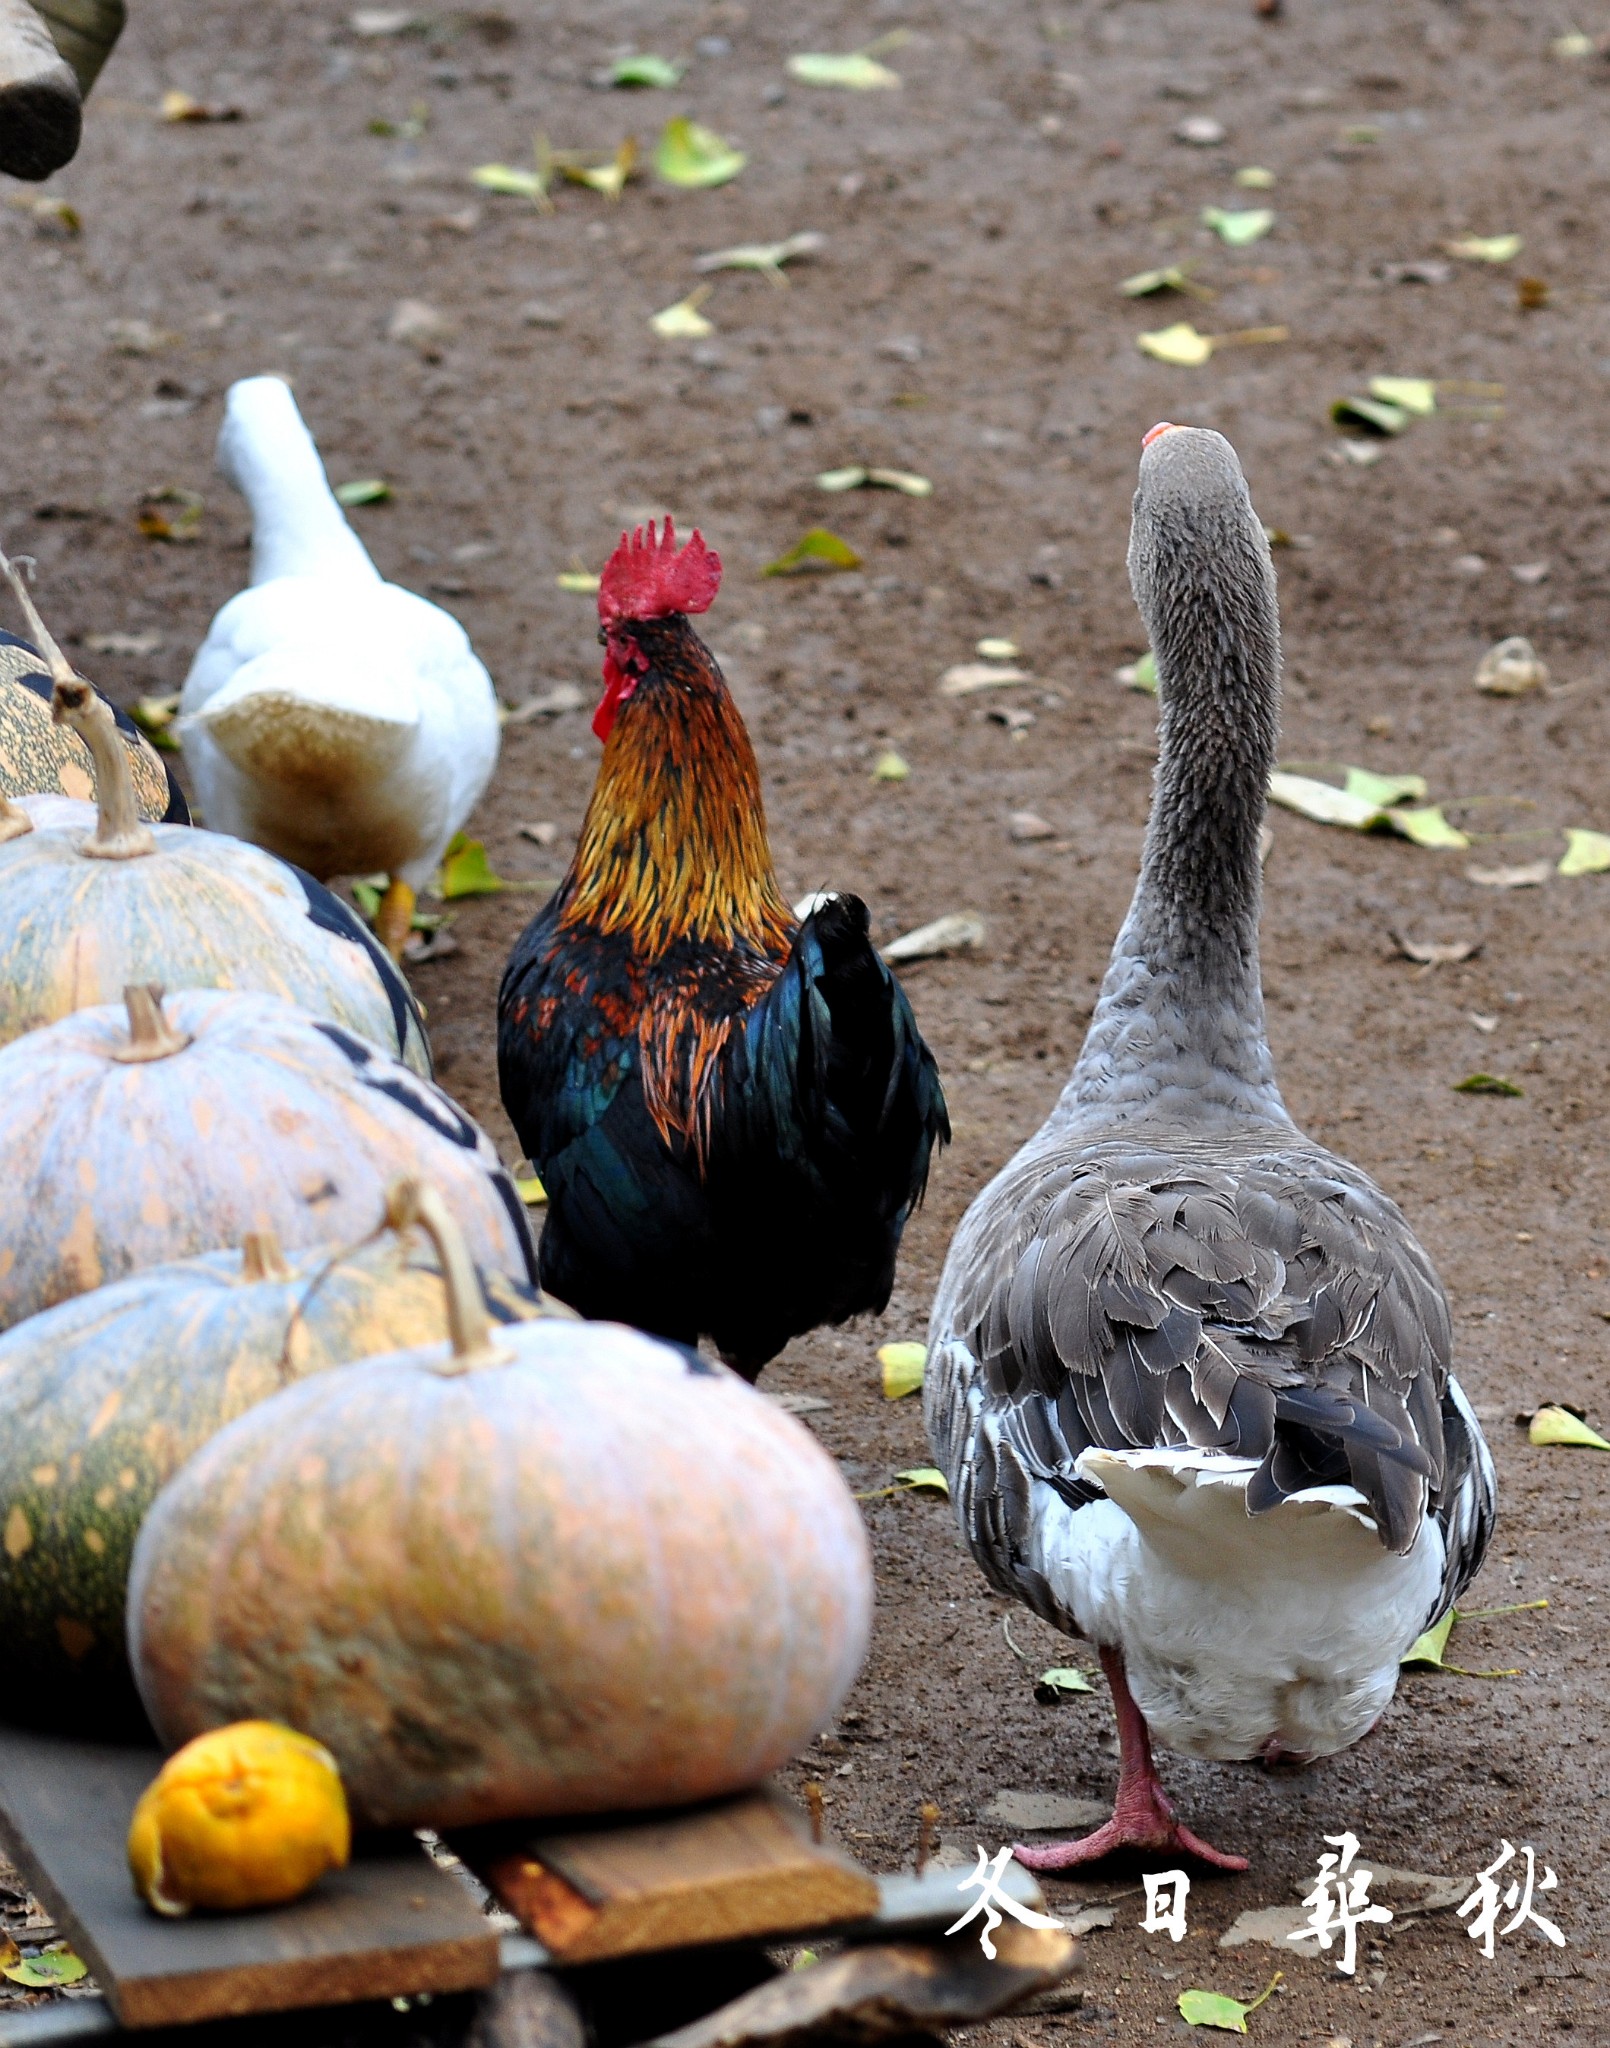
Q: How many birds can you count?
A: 3